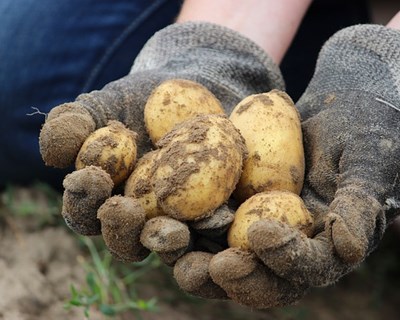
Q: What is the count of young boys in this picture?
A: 0